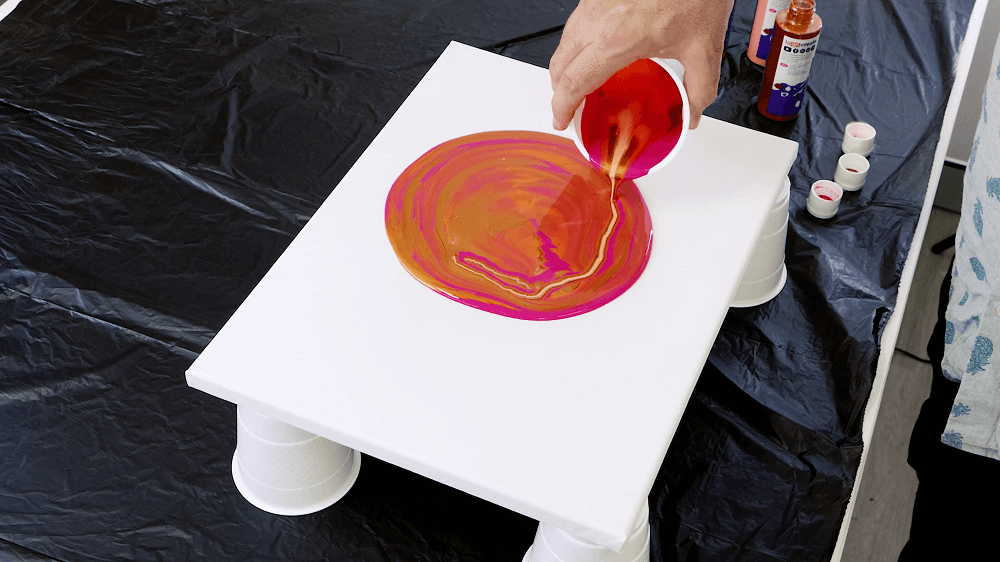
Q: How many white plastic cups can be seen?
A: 4